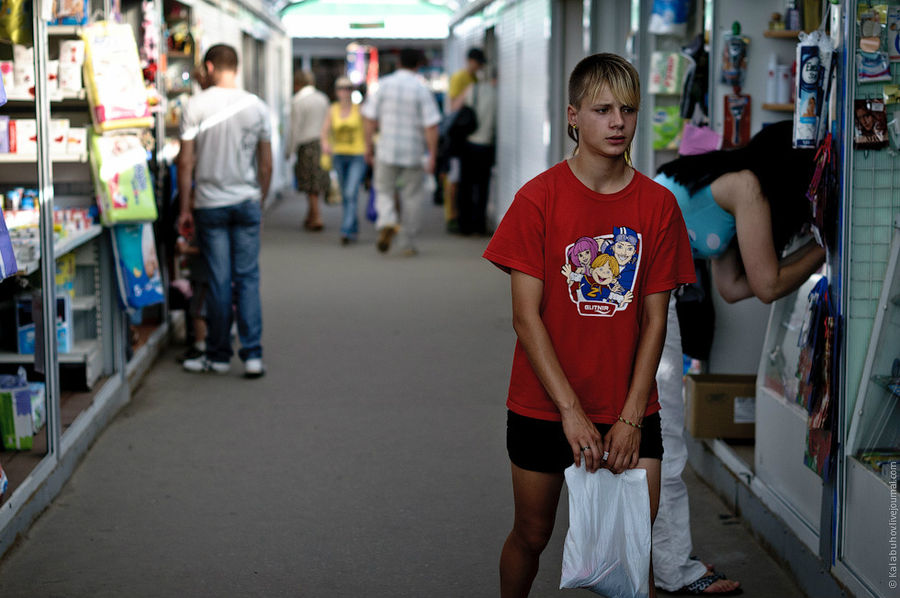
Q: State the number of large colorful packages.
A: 3